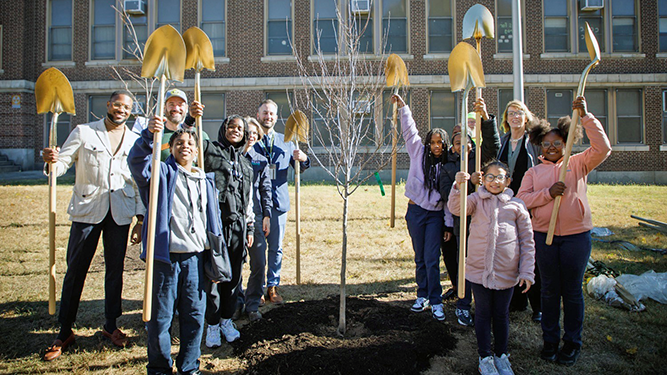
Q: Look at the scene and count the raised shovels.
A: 8